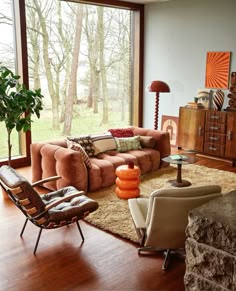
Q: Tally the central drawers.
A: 4